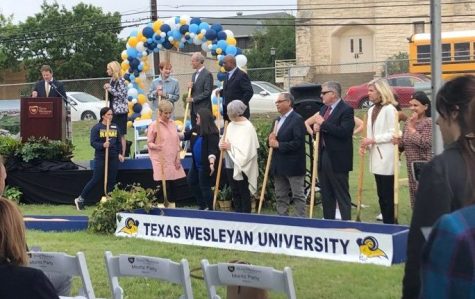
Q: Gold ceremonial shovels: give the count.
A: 11